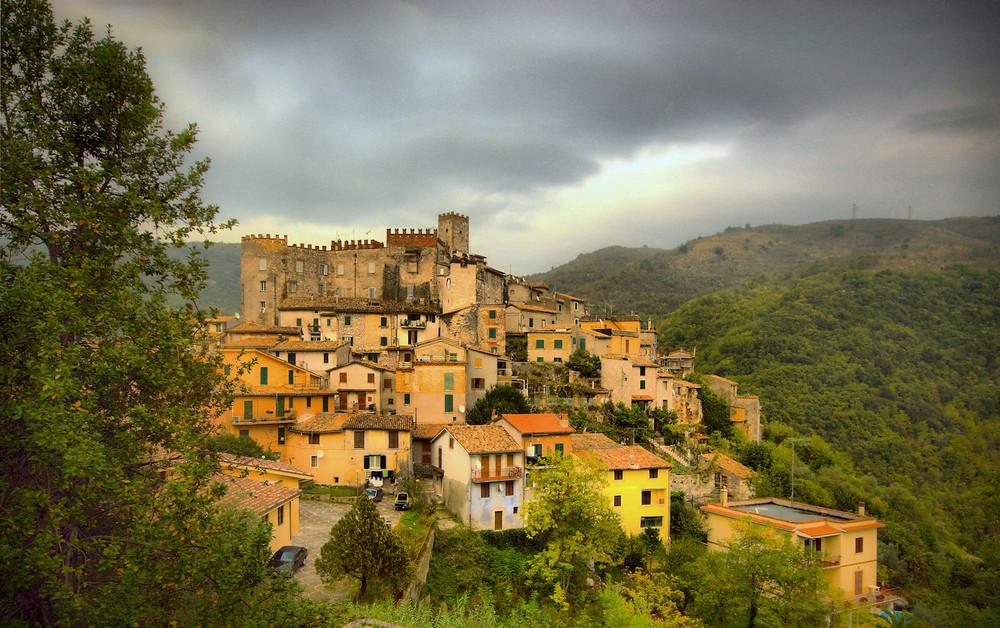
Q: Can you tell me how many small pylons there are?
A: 2